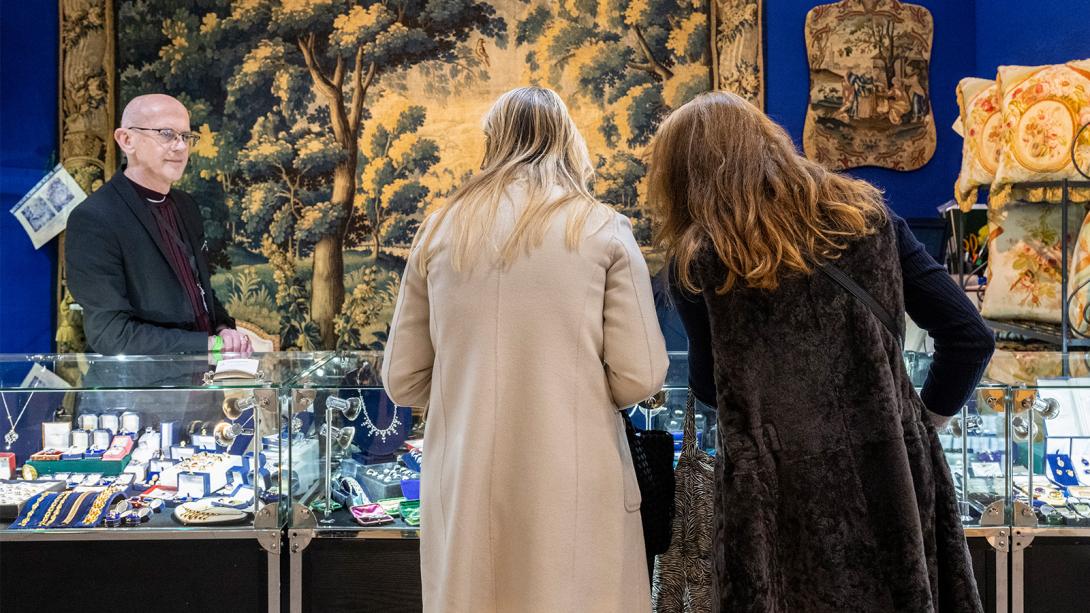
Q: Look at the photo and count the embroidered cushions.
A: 4